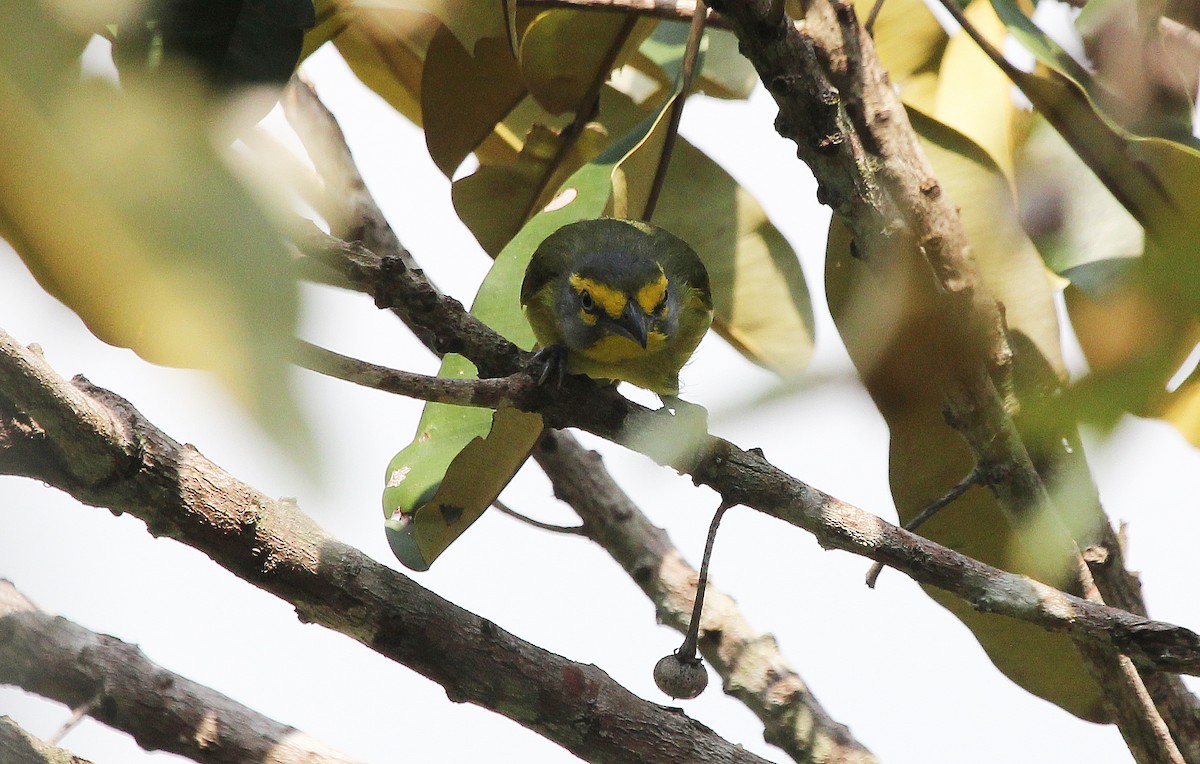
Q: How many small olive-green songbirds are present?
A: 1